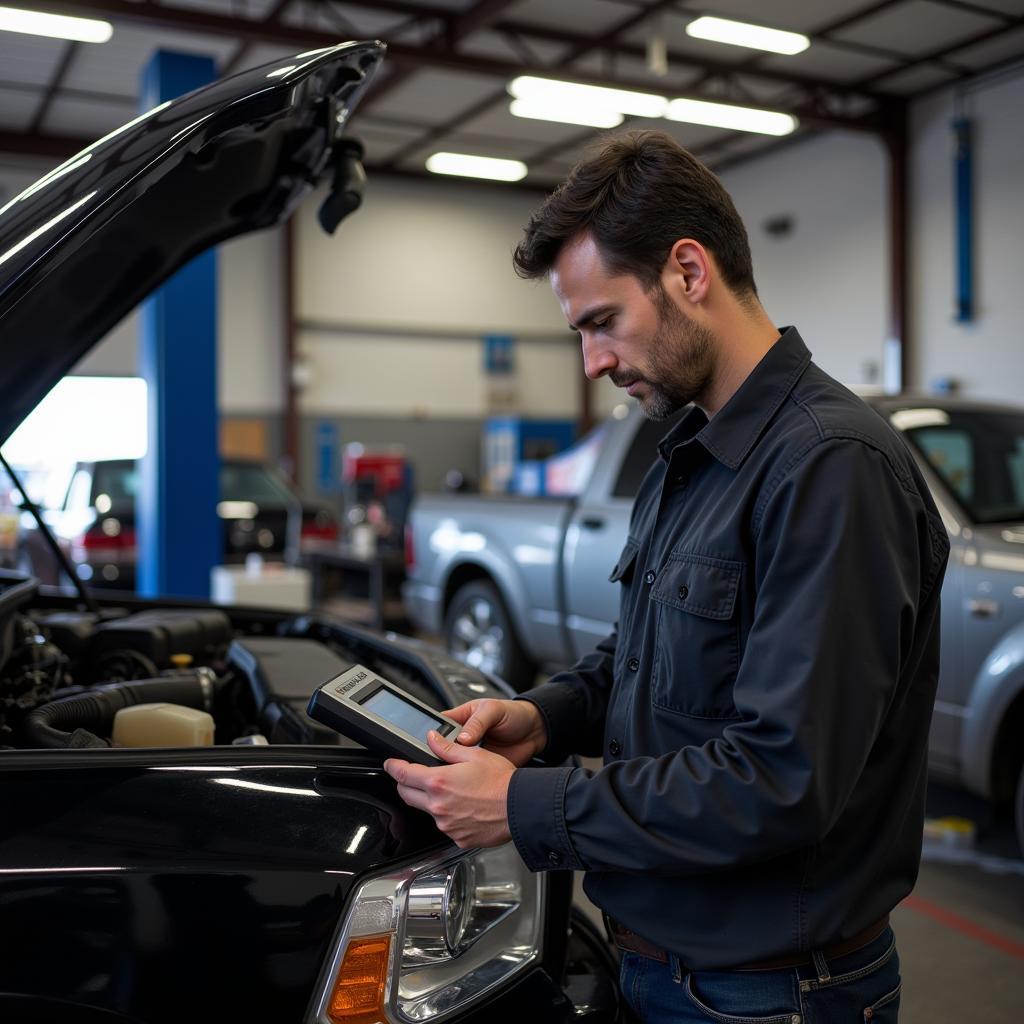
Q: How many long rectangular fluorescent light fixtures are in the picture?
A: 6